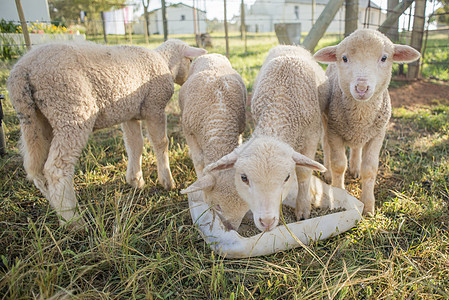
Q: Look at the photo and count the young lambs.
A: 4